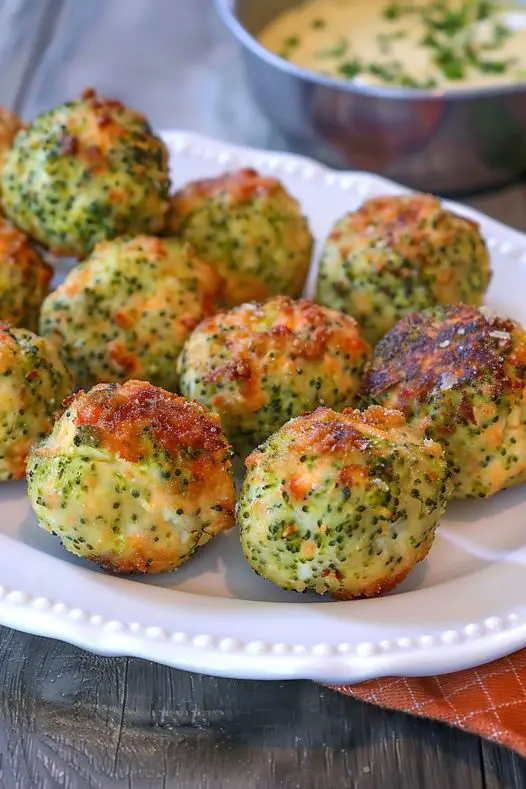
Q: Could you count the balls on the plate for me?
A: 11